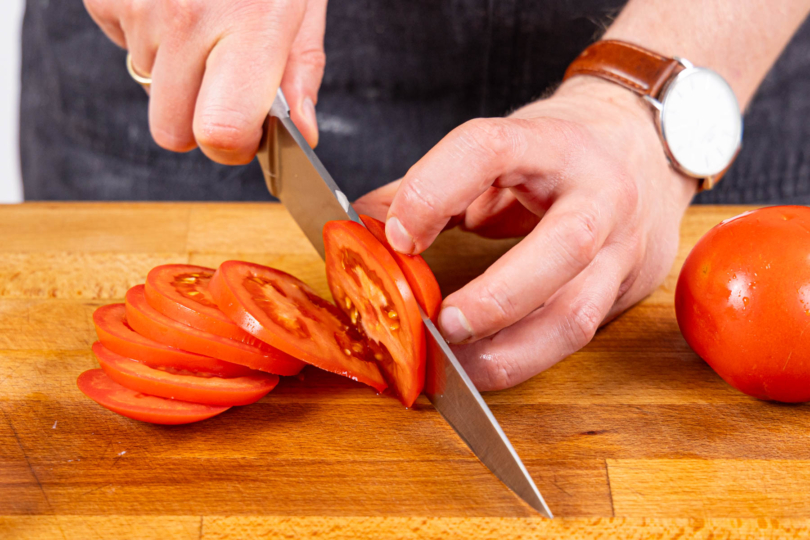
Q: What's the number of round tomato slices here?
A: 7